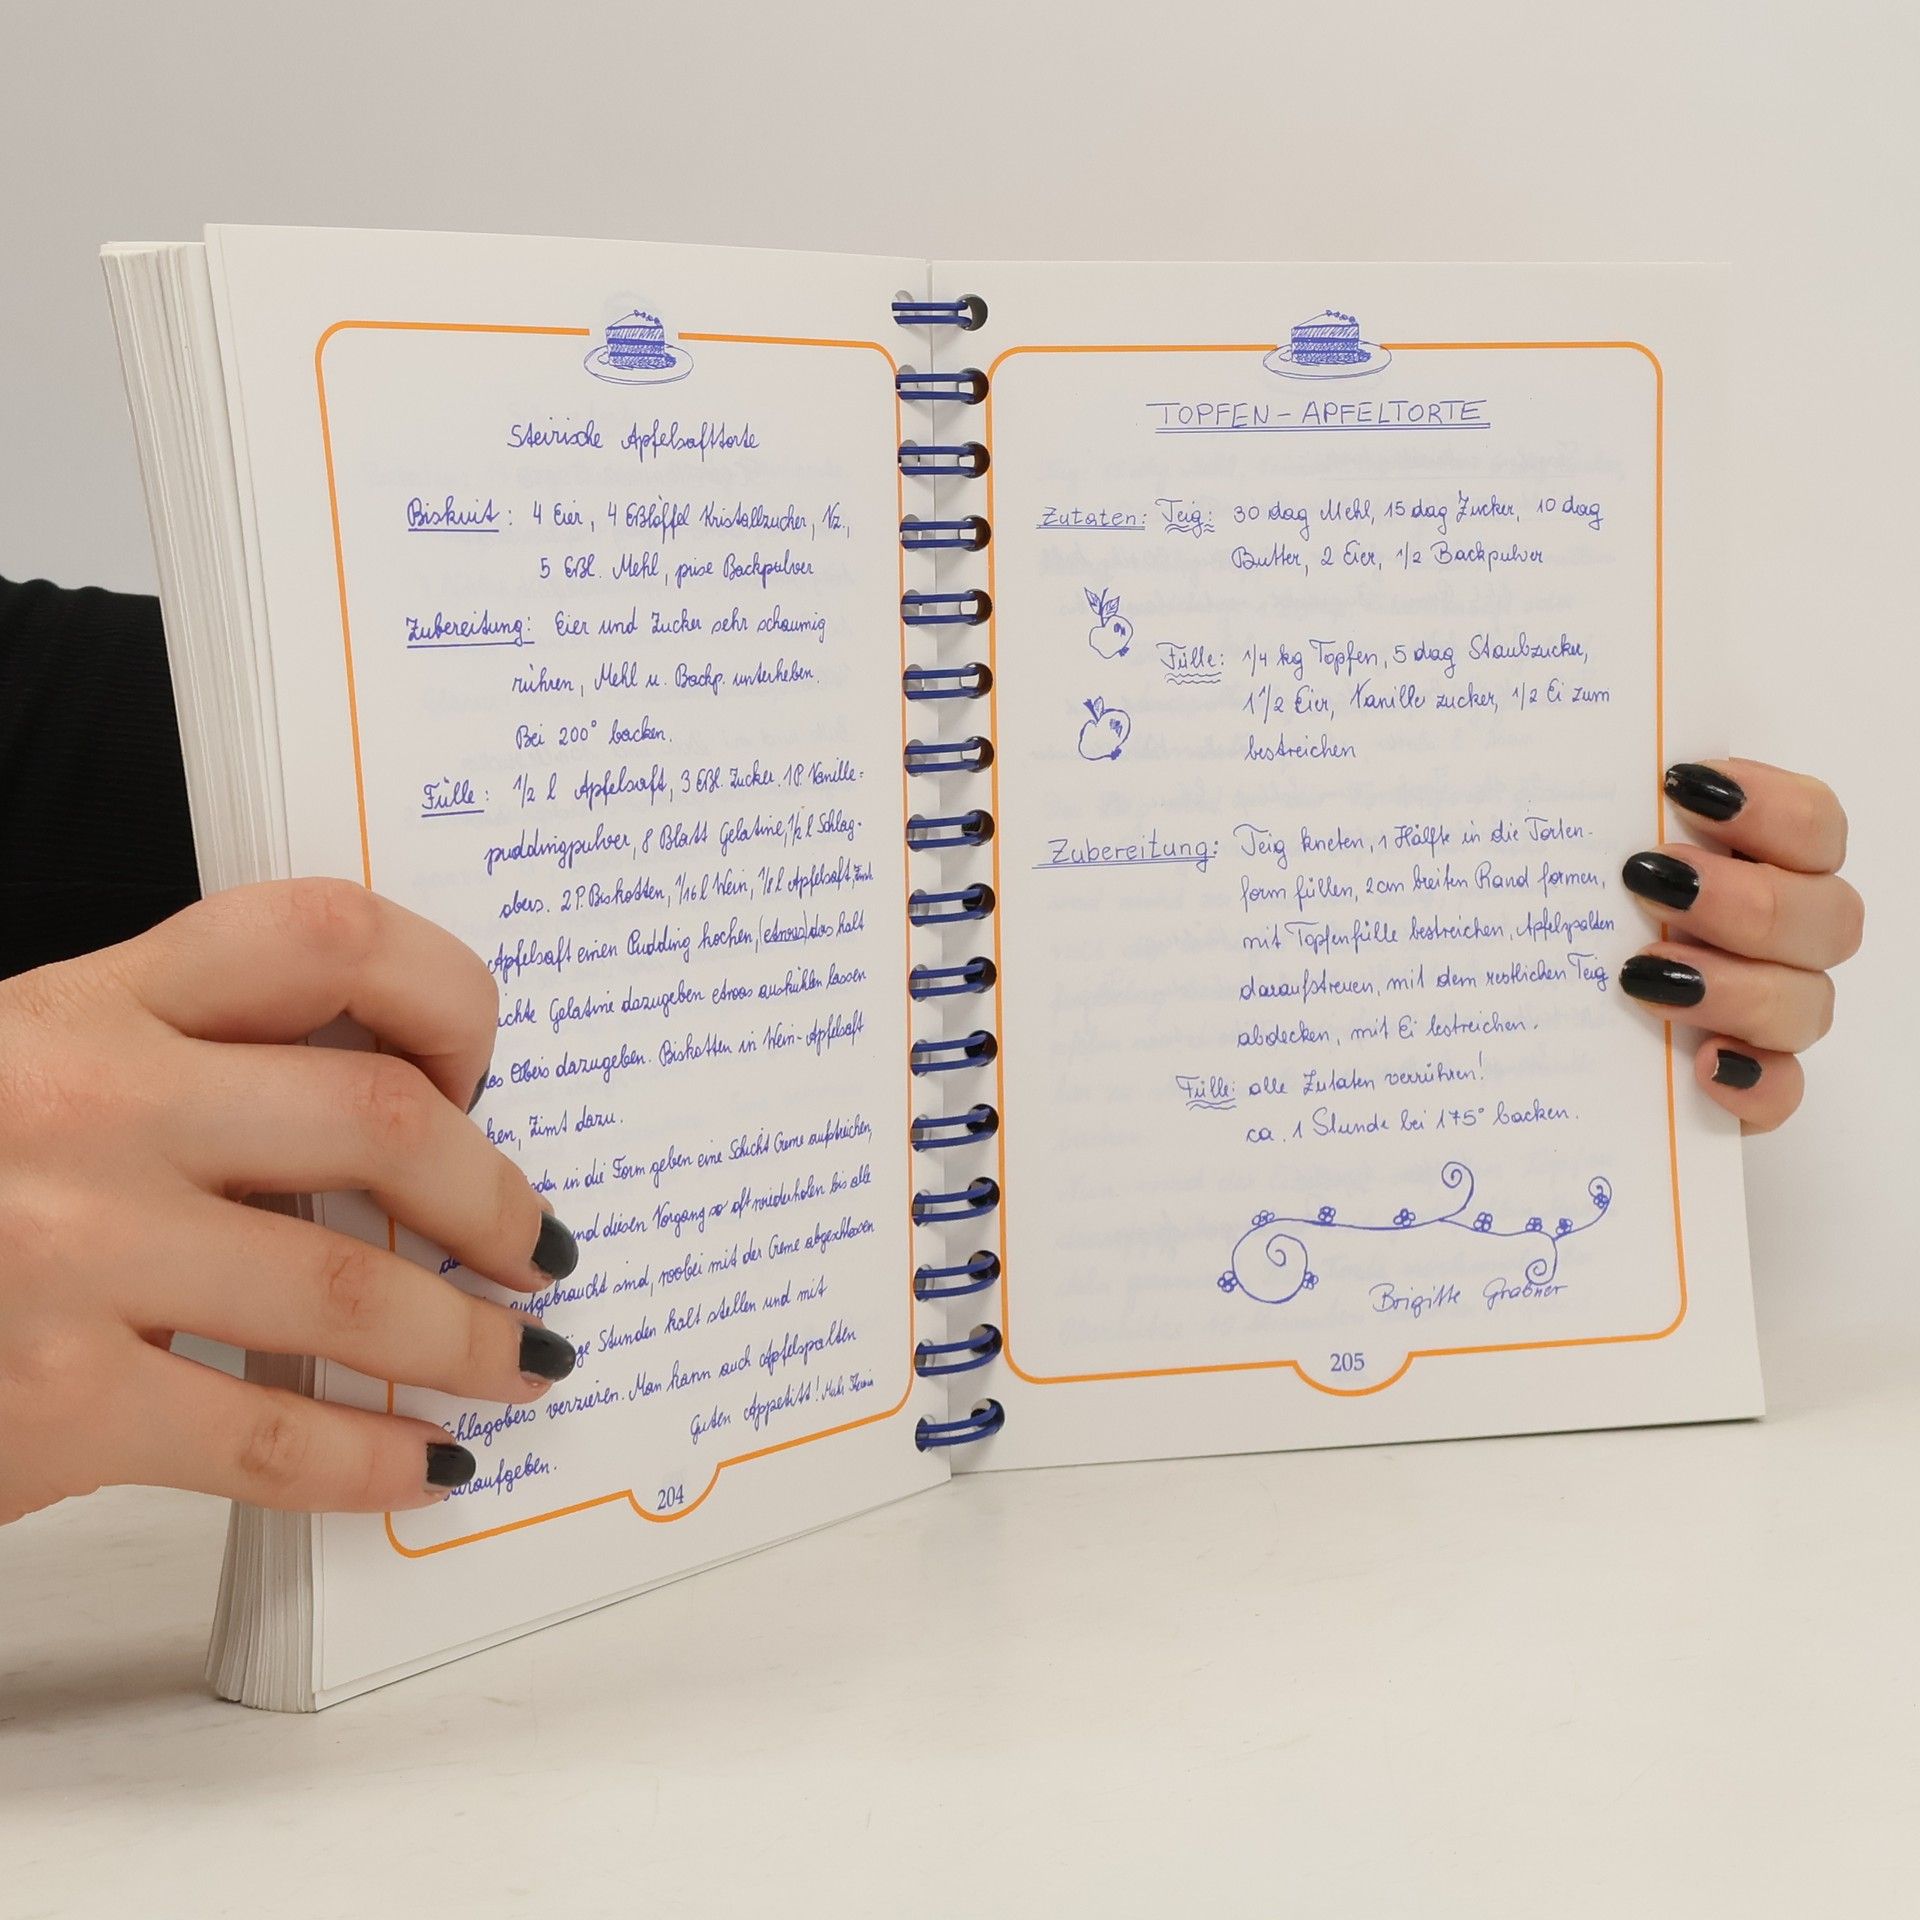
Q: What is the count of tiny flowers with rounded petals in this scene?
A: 9